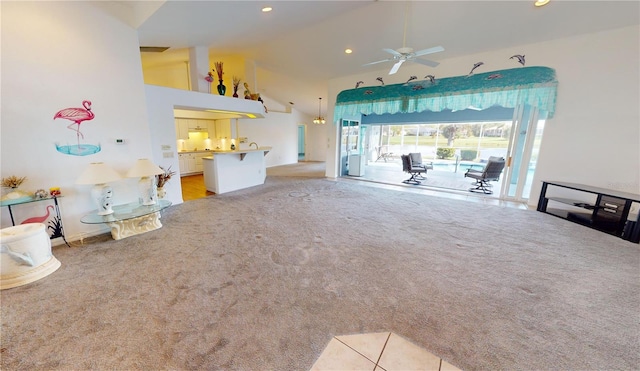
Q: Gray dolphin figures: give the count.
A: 6